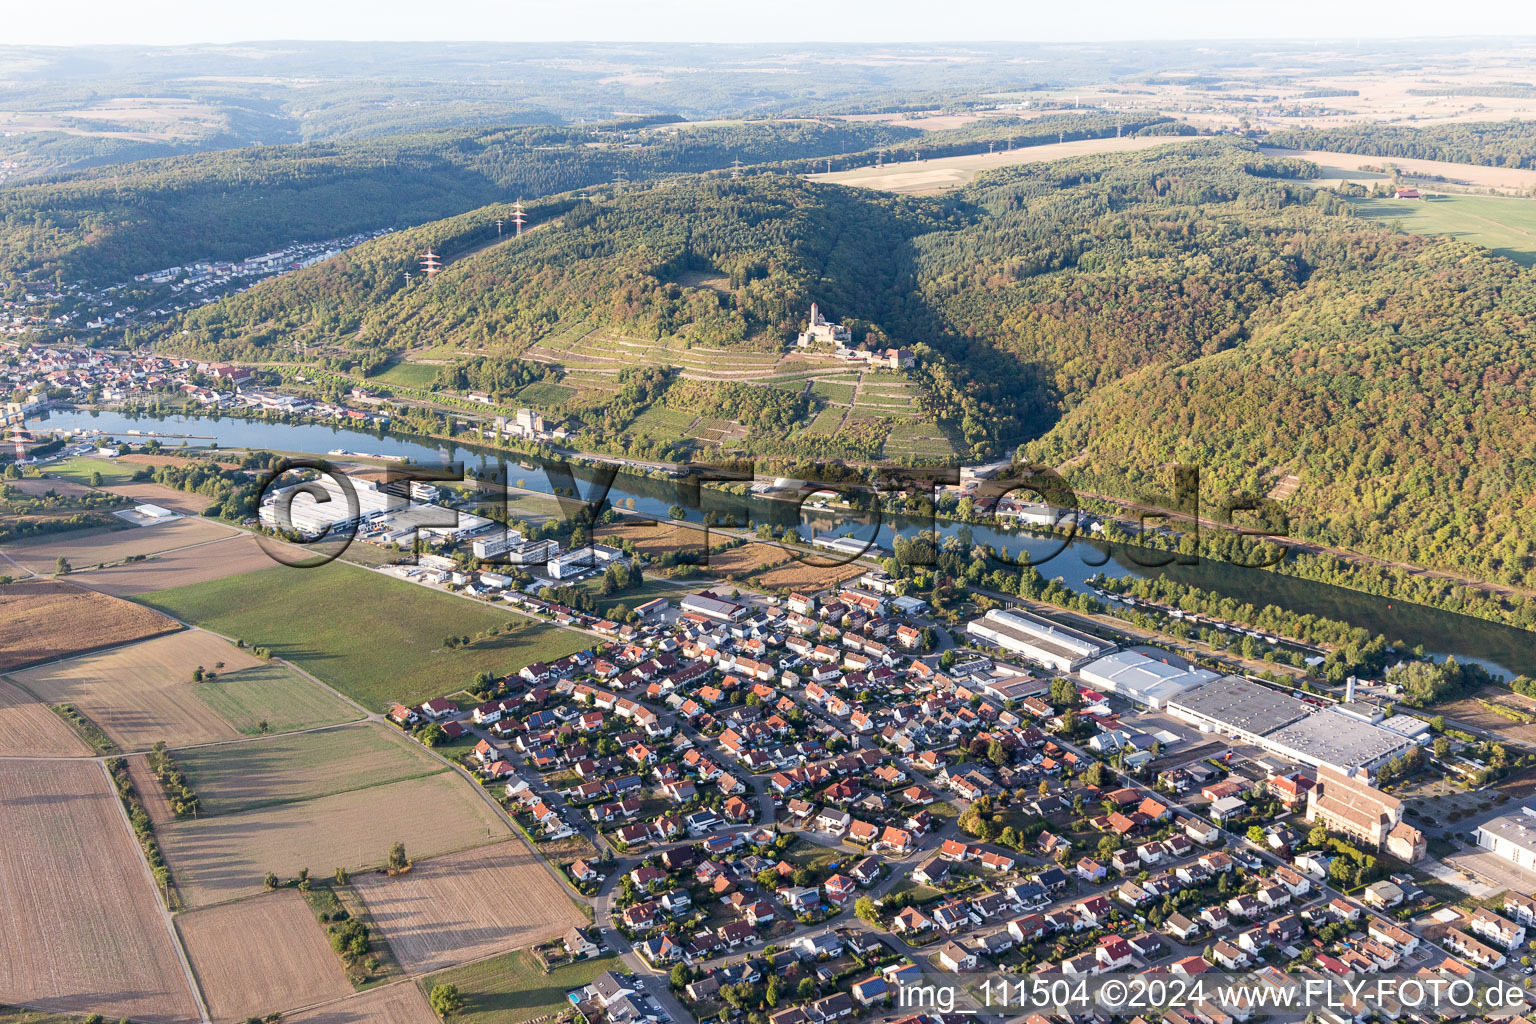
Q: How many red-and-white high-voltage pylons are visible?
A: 3